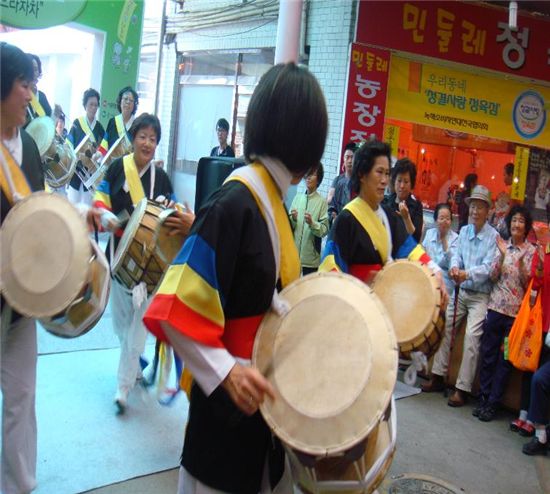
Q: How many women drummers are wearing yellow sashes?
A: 7